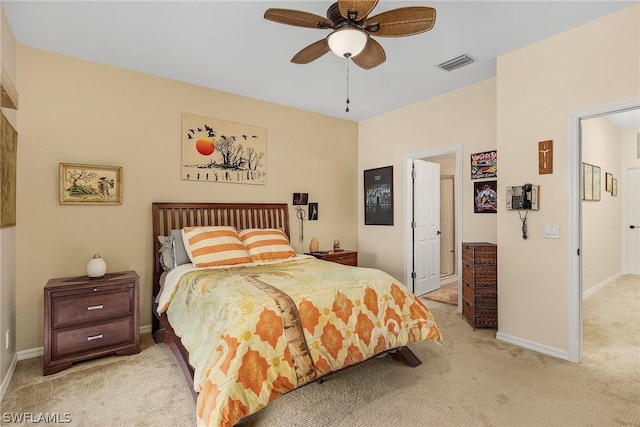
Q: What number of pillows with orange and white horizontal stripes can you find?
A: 2